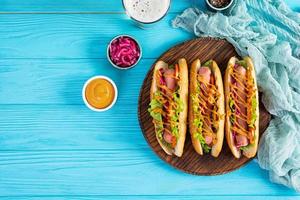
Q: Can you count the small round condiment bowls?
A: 3